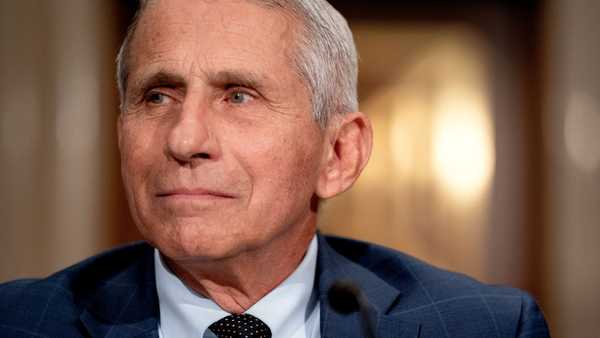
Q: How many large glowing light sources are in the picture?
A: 1